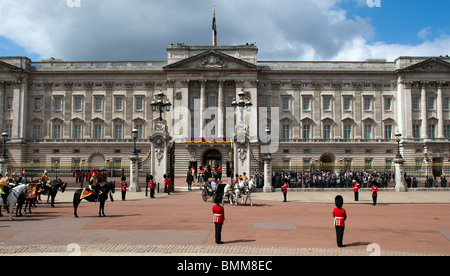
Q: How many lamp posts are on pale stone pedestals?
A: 6